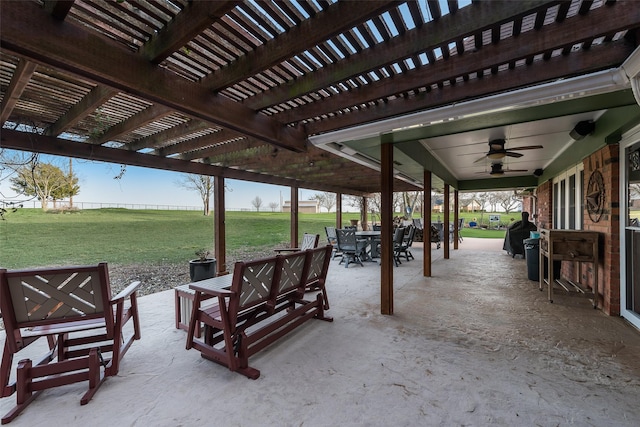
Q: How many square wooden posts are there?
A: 8